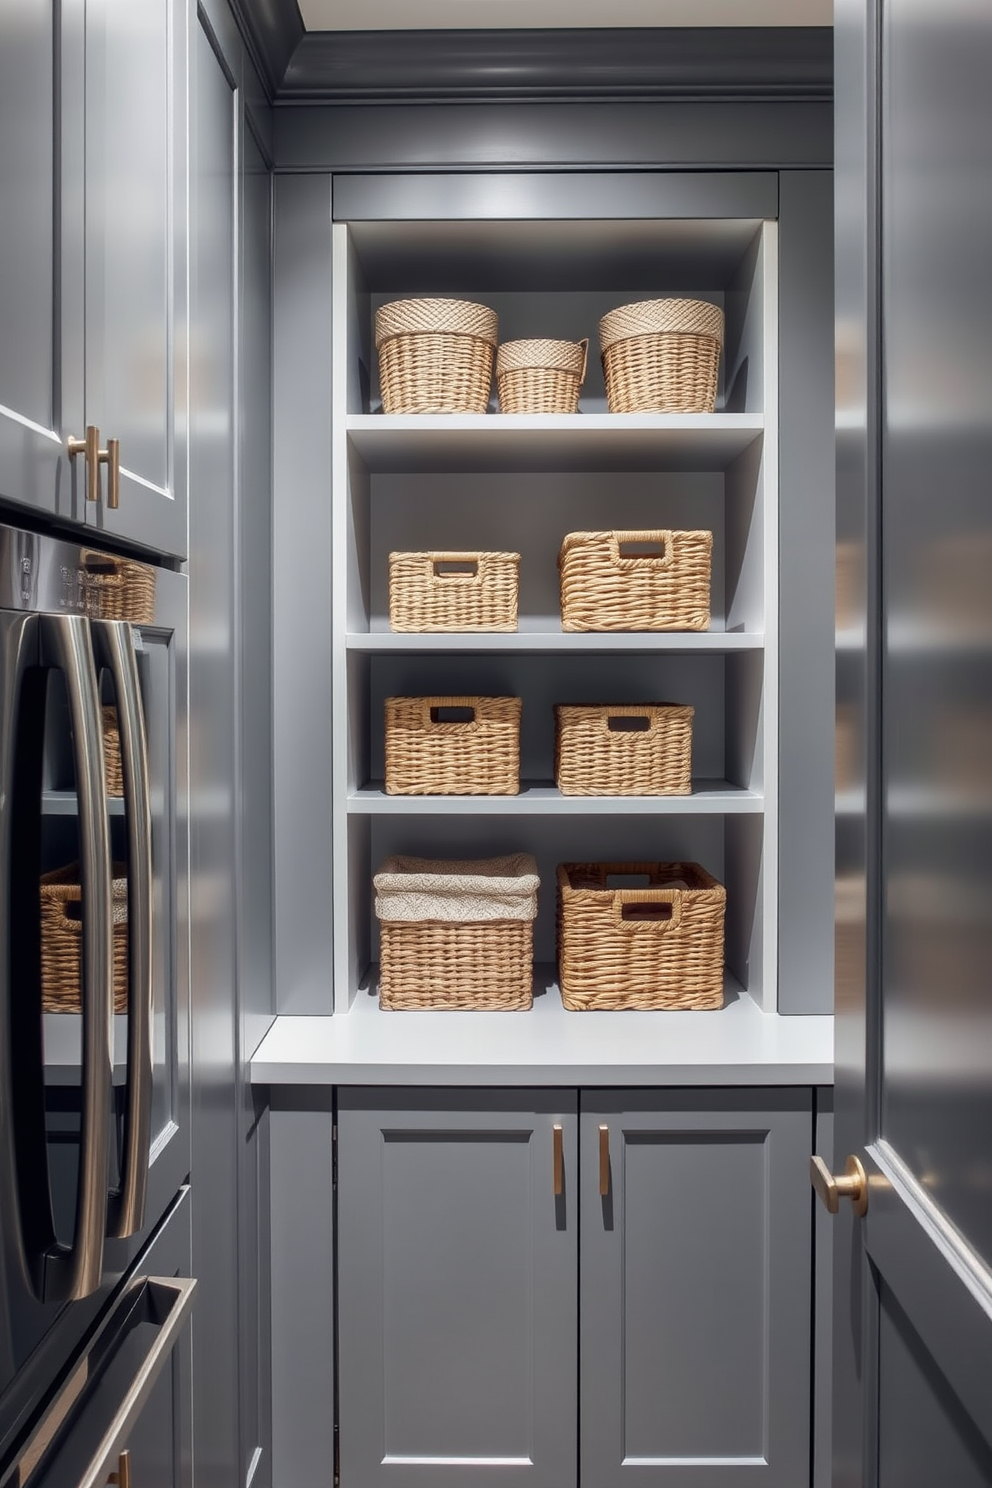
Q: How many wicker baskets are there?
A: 9